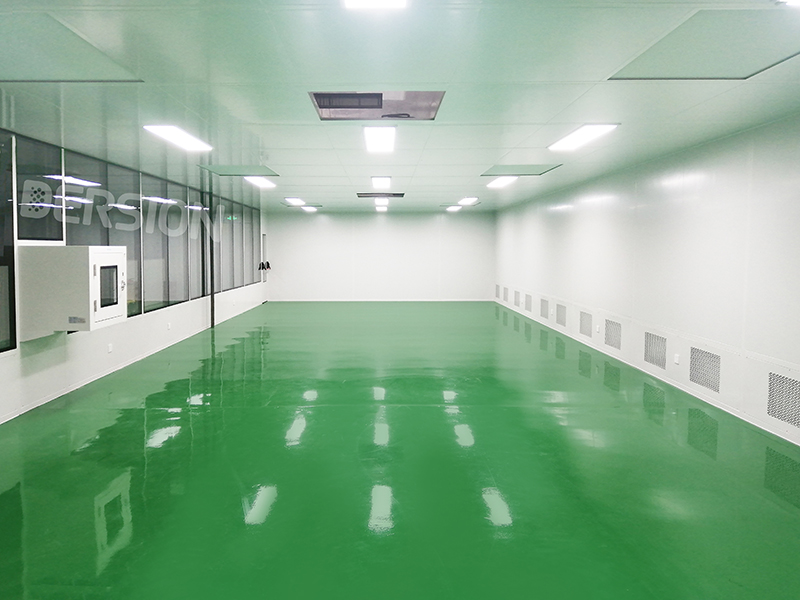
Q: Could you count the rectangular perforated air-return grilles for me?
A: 11